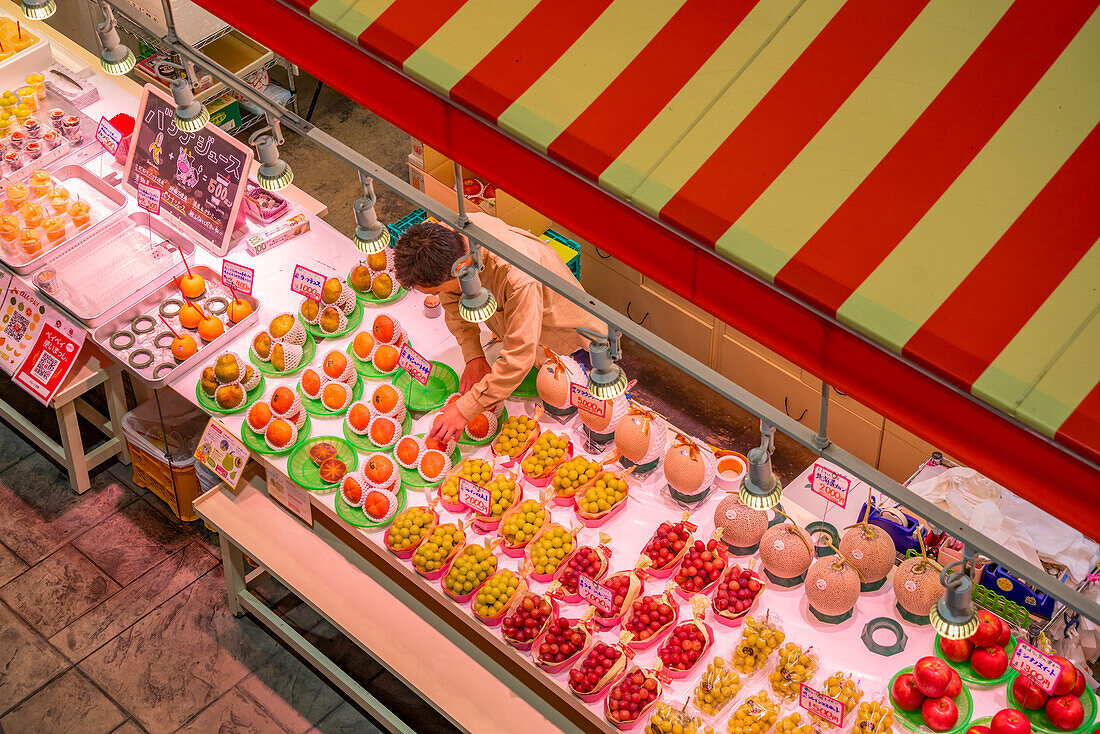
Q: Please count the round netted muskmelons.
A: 9